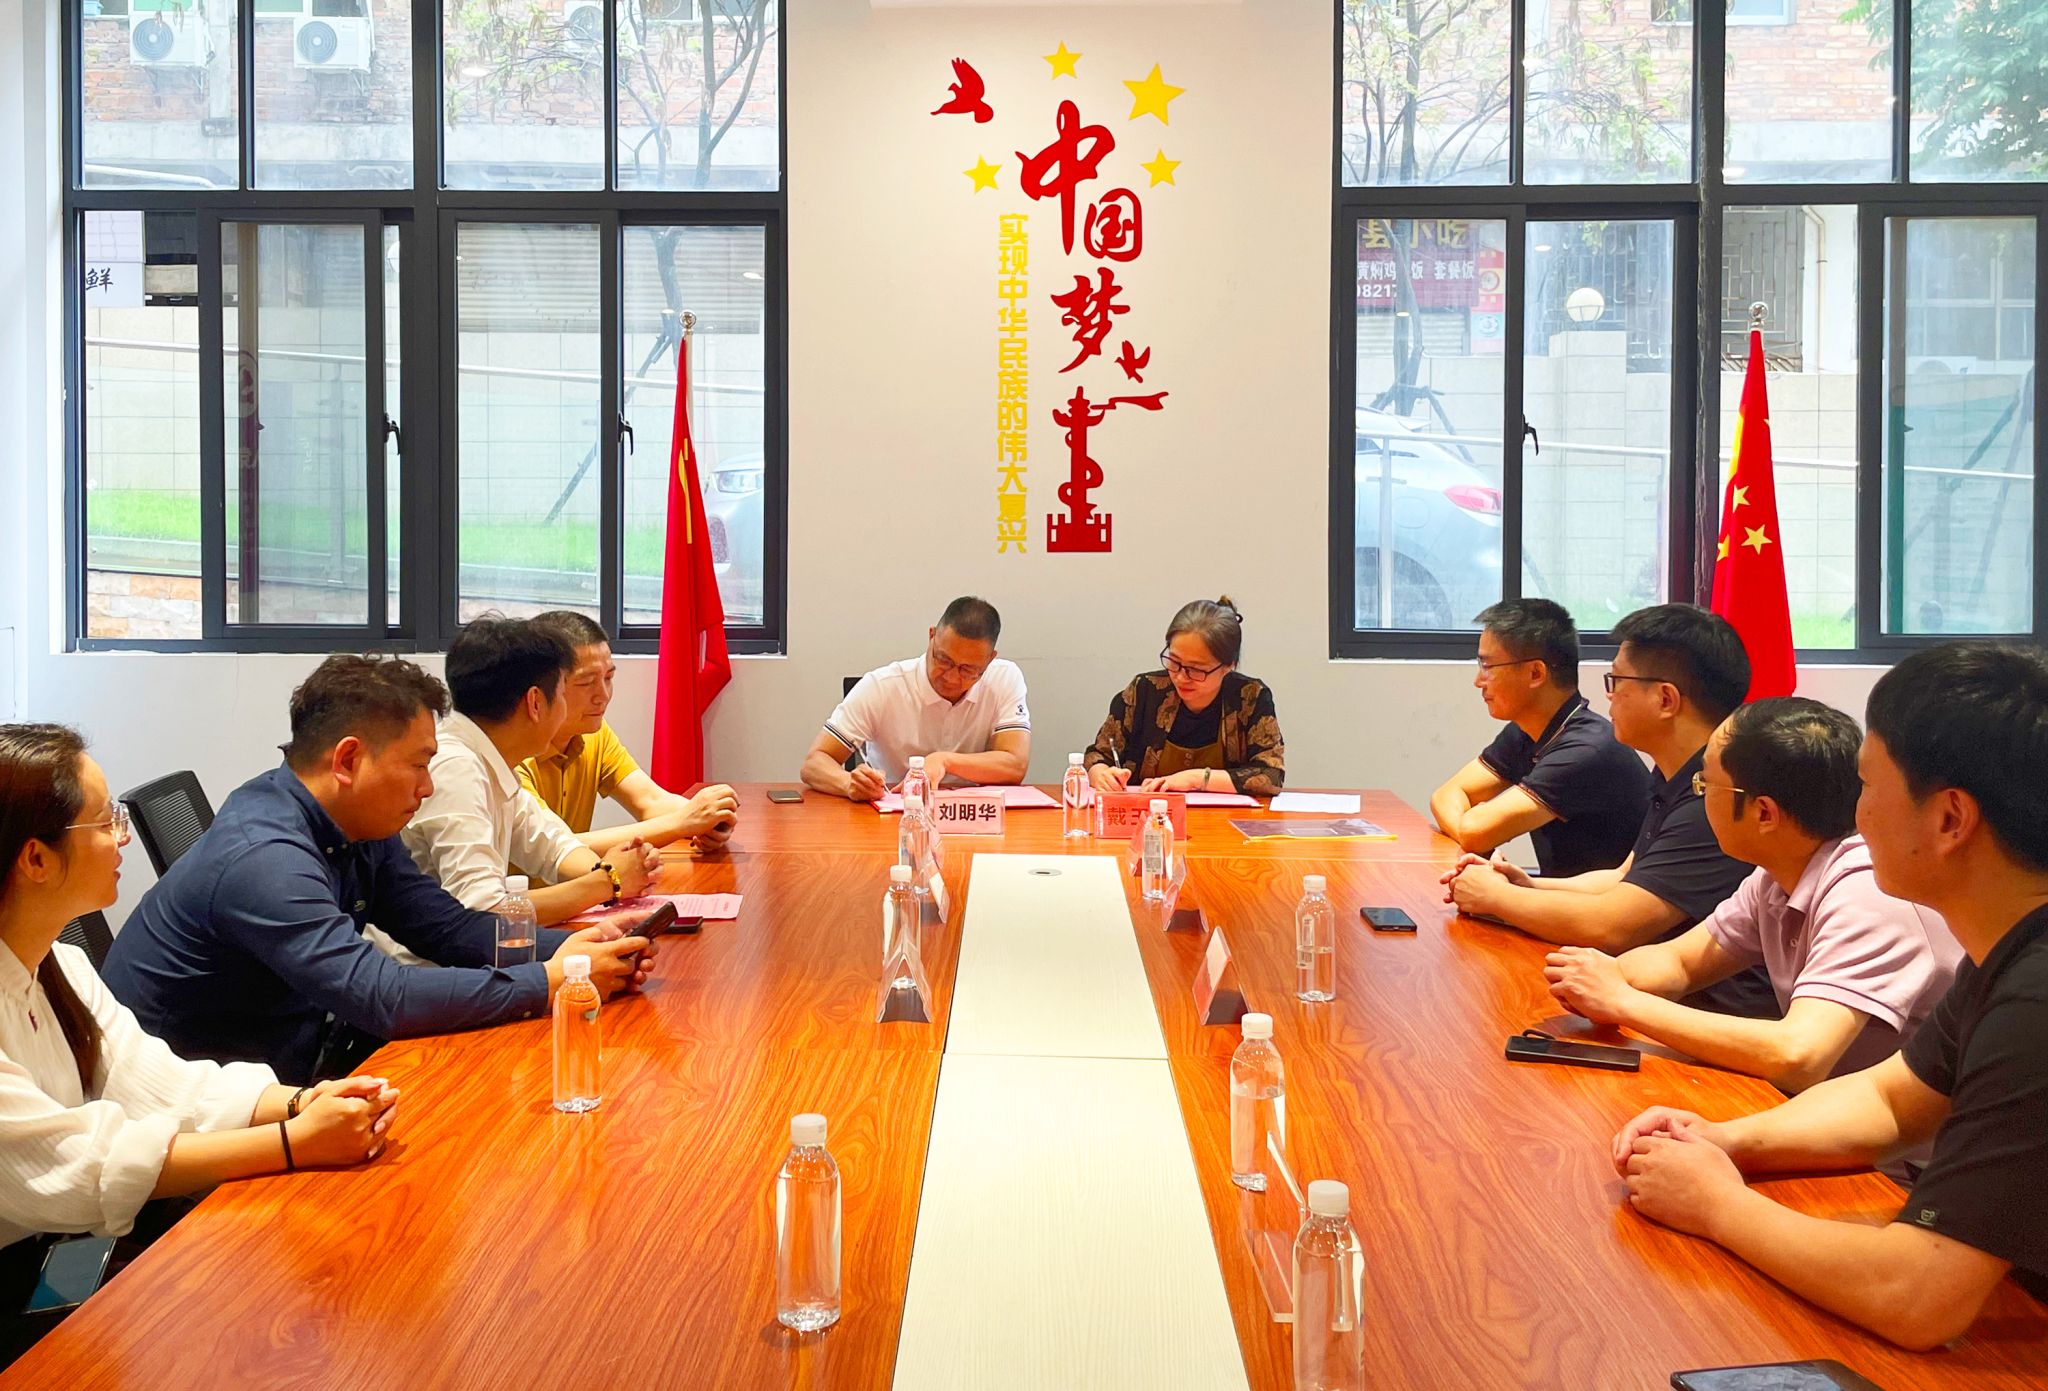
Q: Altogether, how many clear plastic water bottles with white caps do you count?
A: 11